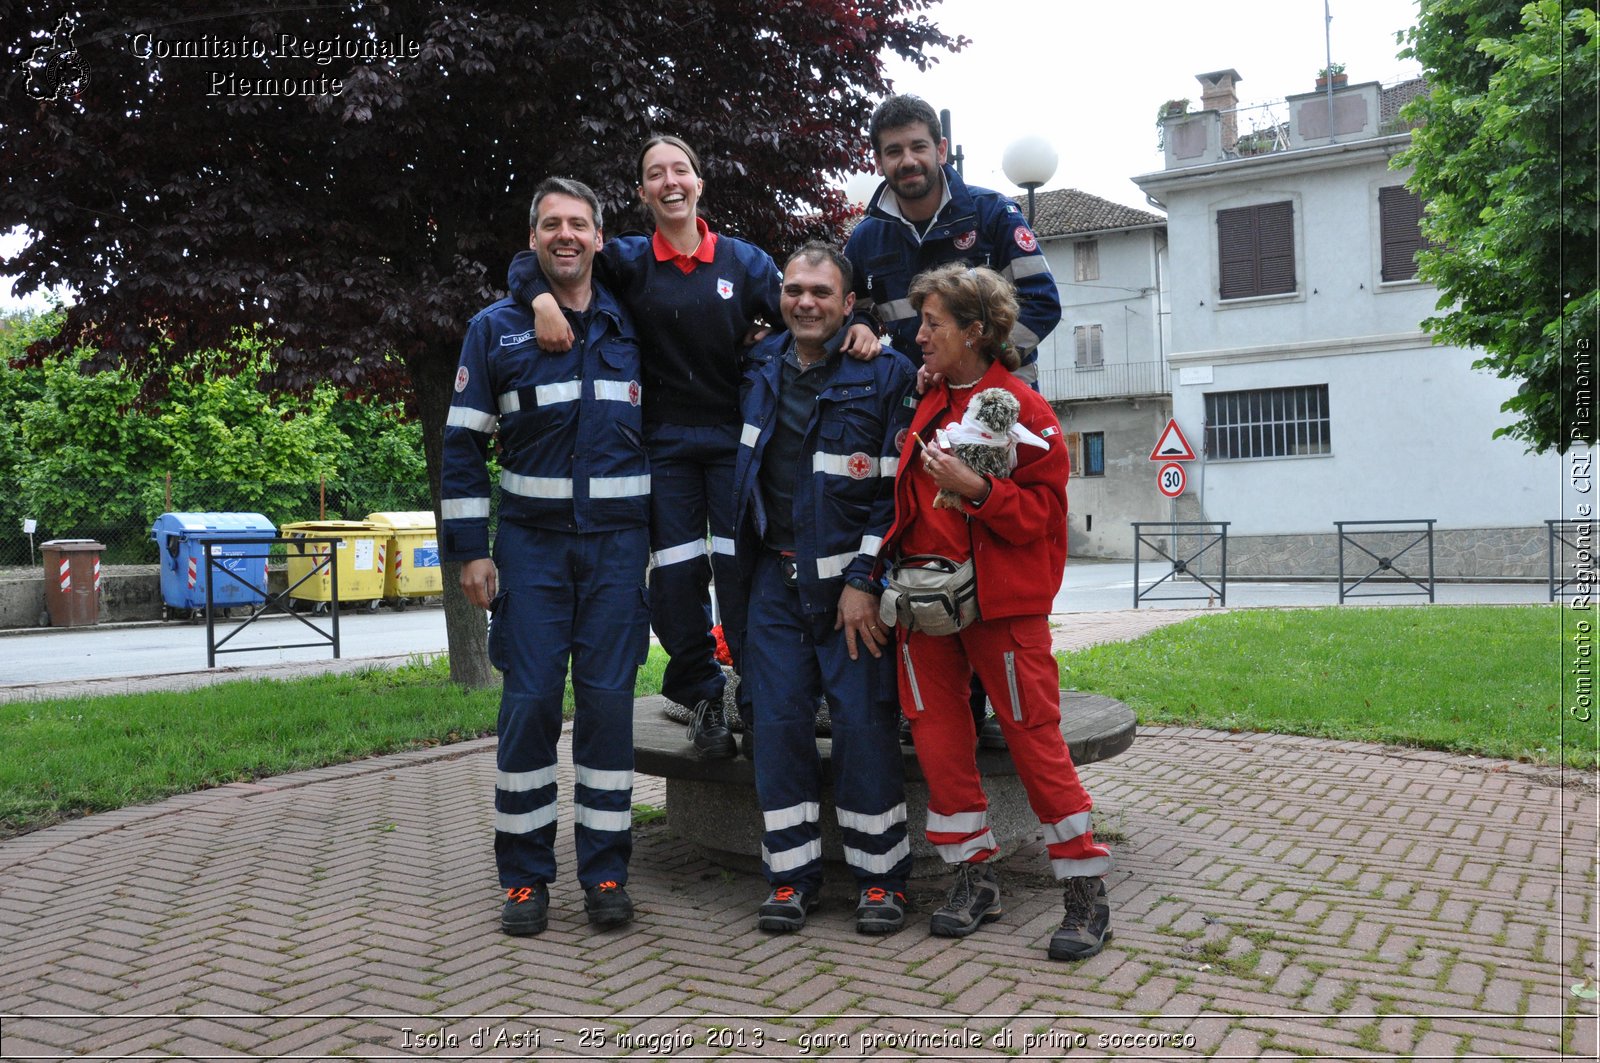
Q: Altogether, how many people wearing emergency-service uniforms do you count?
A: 5